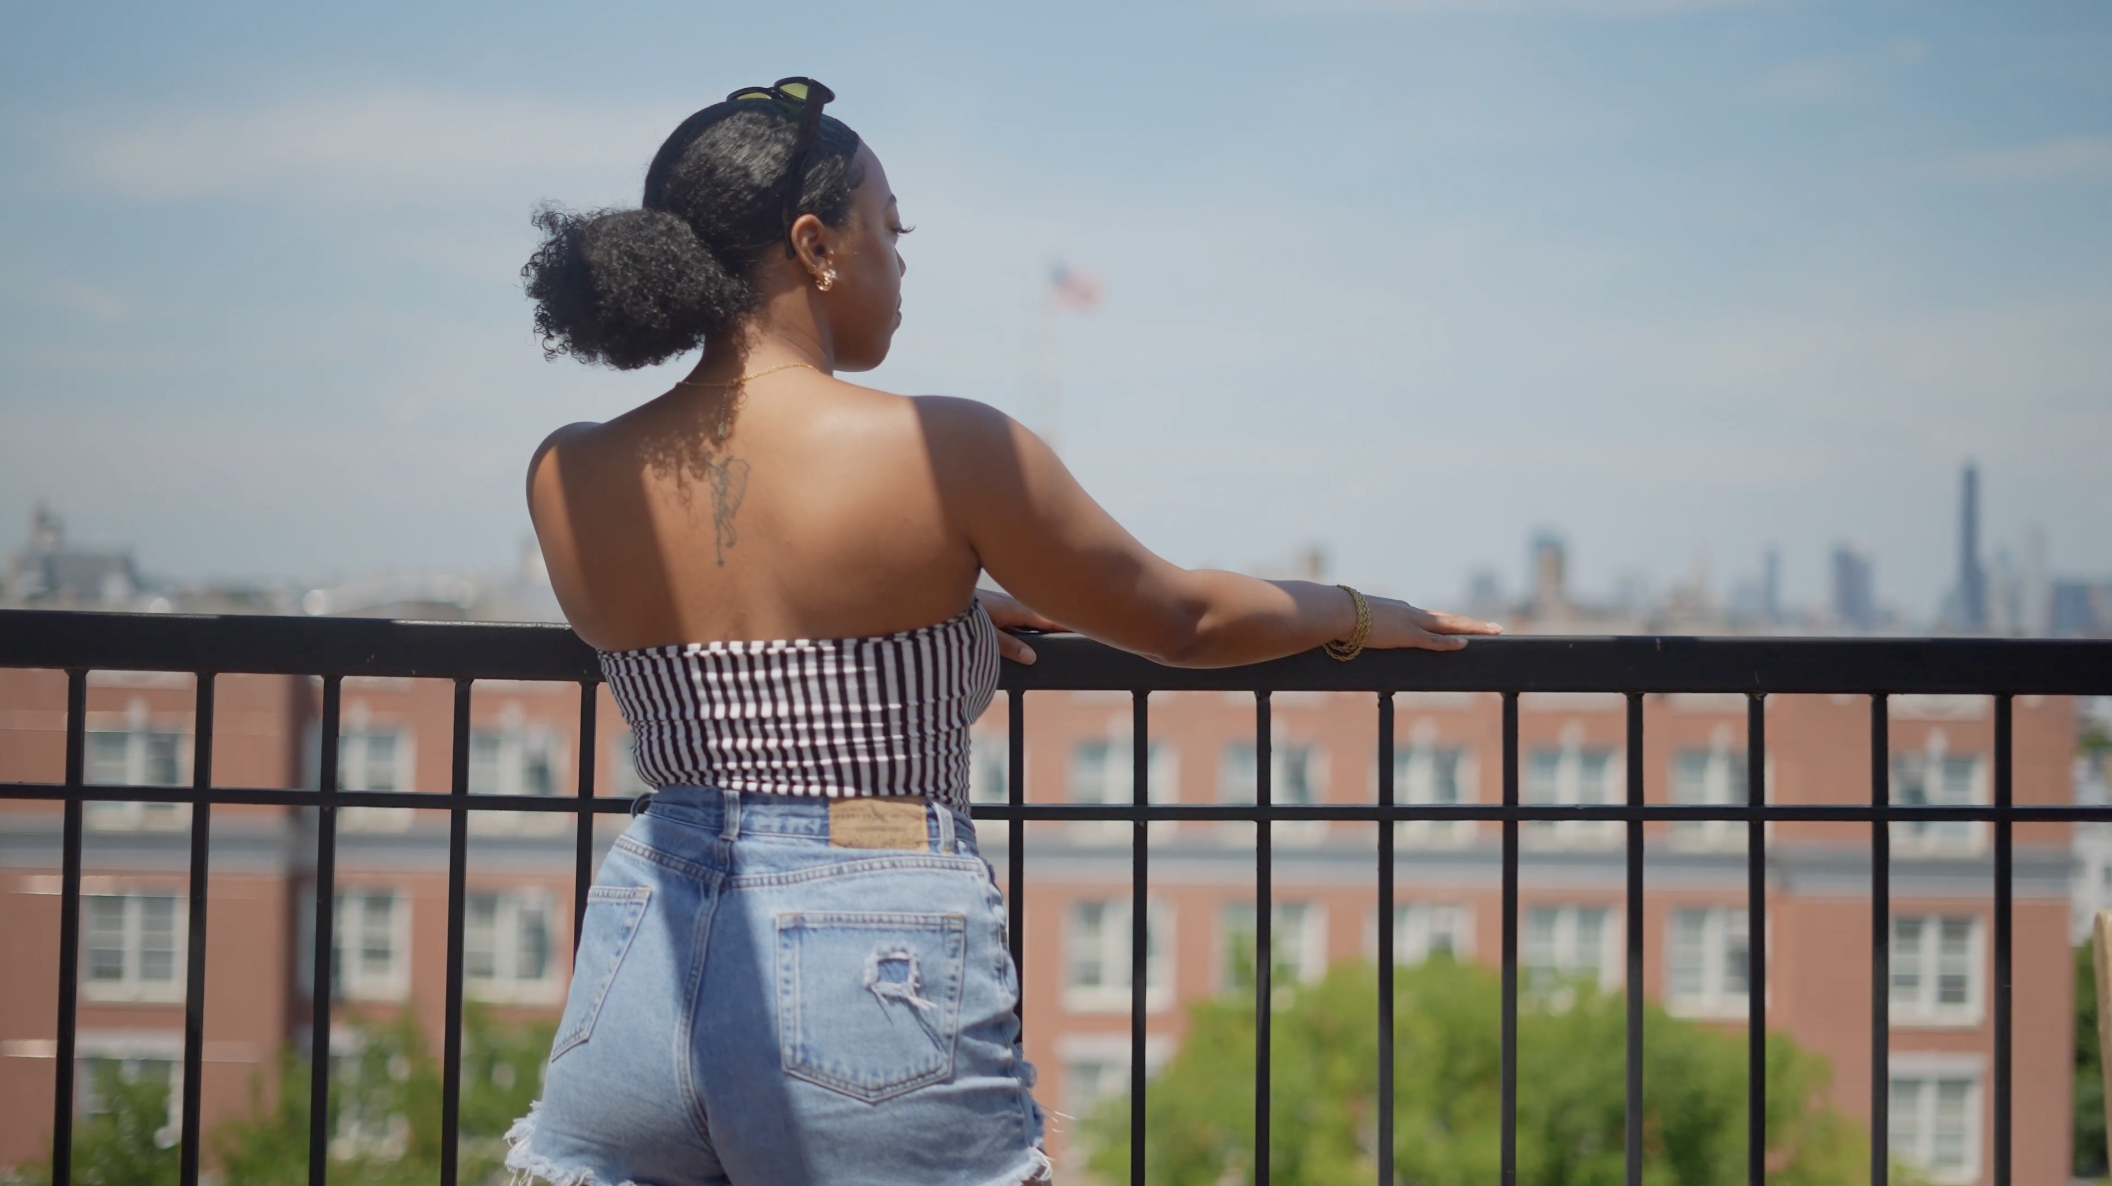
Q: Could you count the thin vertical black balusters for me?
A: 14